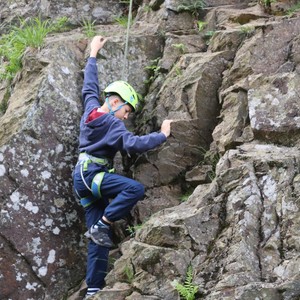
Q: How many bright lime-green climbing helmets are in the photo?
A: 1